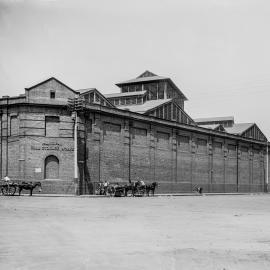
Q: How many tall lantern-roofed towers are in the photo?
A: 1